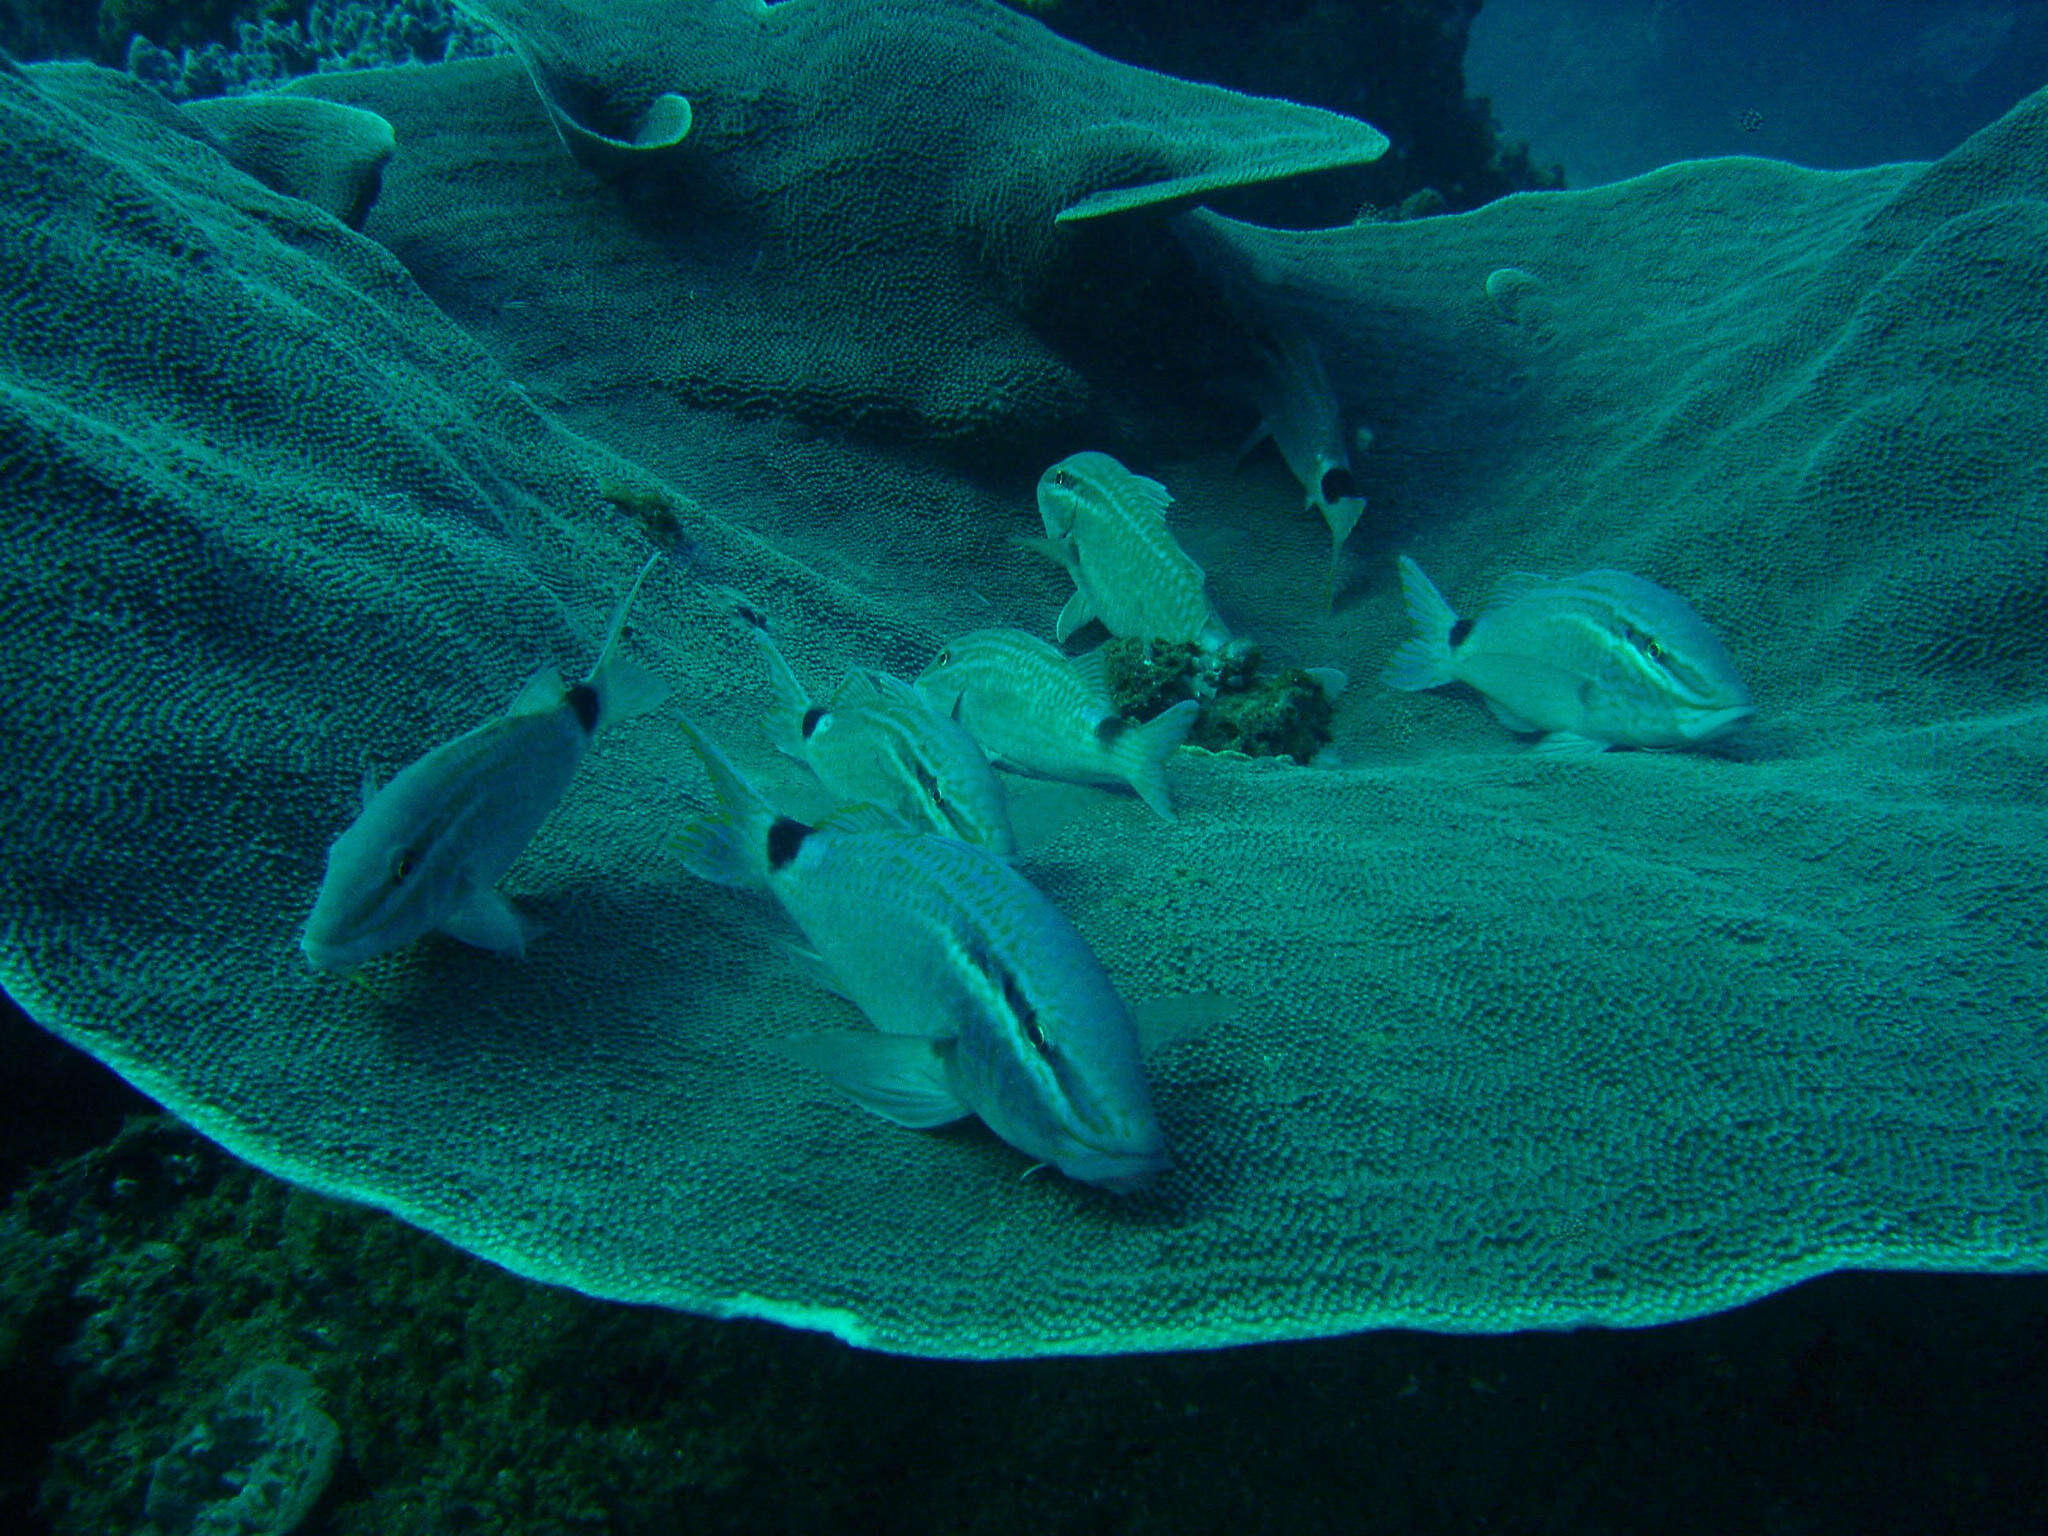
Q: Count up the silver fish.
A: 7